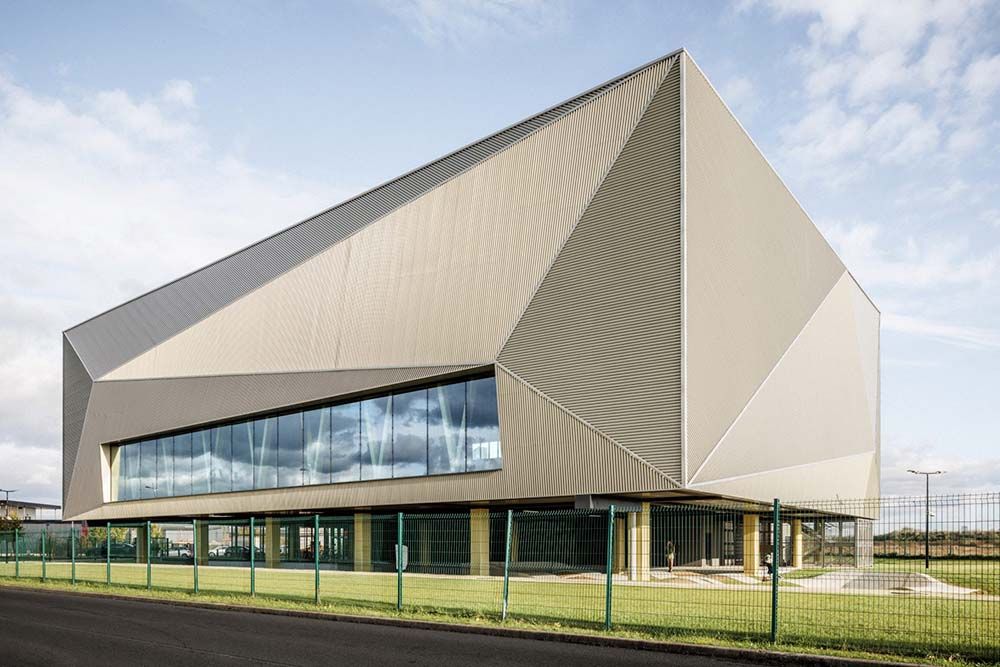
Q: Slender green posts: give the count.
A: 12